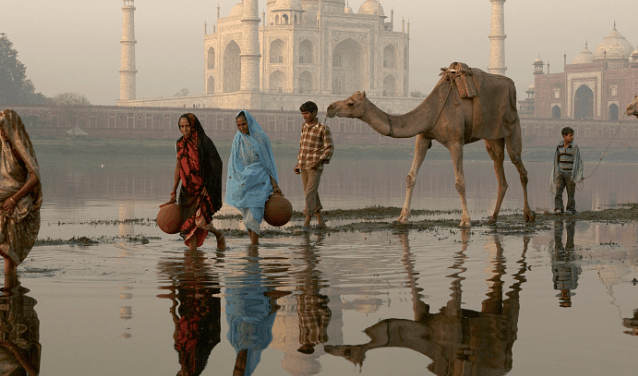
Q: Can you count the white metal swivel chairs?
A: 0